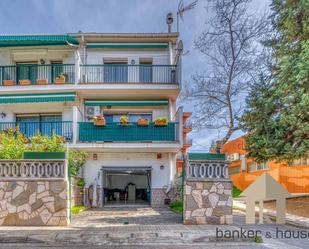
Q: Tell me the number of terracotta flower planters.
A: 8